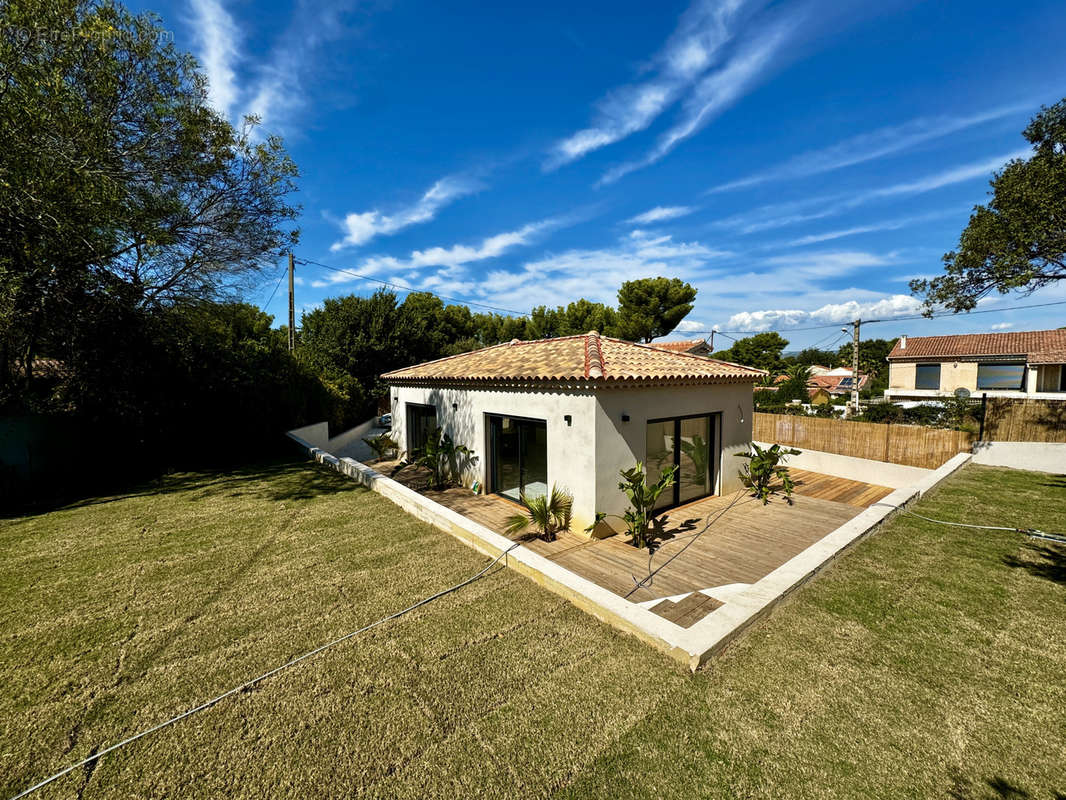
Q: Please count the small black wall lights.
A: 4